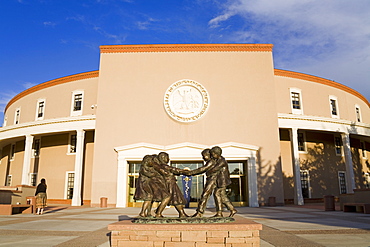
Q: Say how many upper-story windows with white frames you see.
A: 6